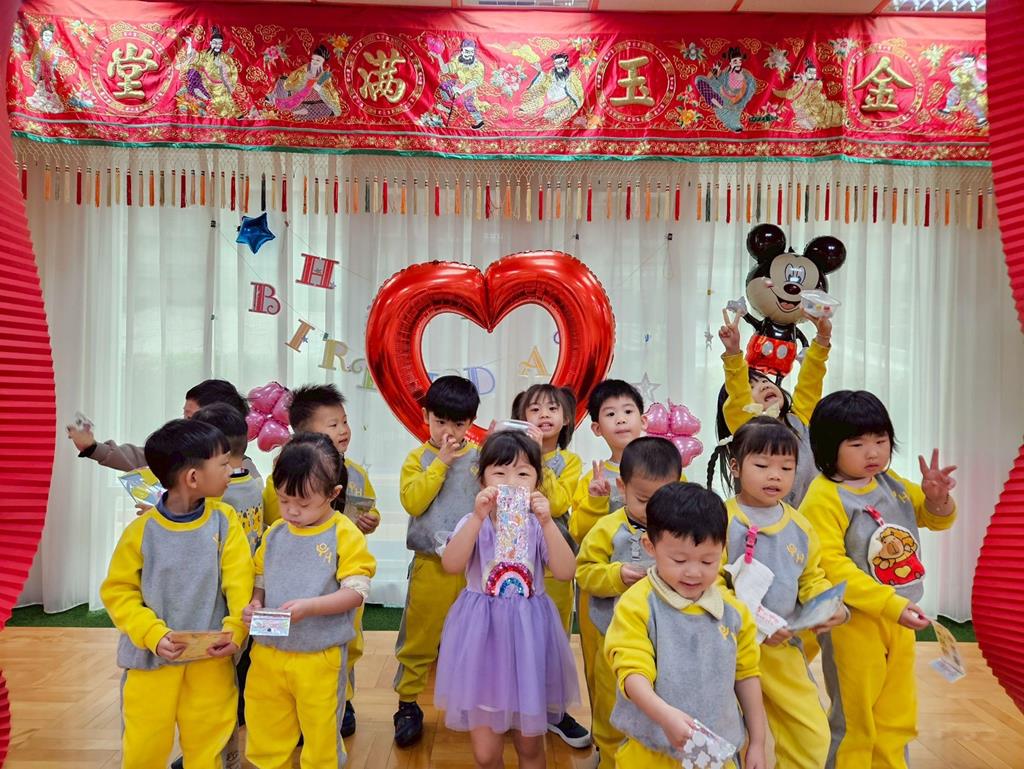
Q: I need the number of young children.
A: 14